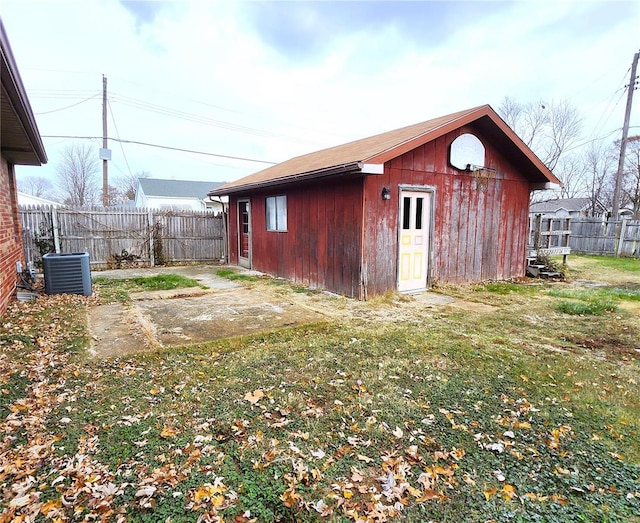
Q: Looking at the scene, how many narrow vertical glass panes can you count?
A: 2